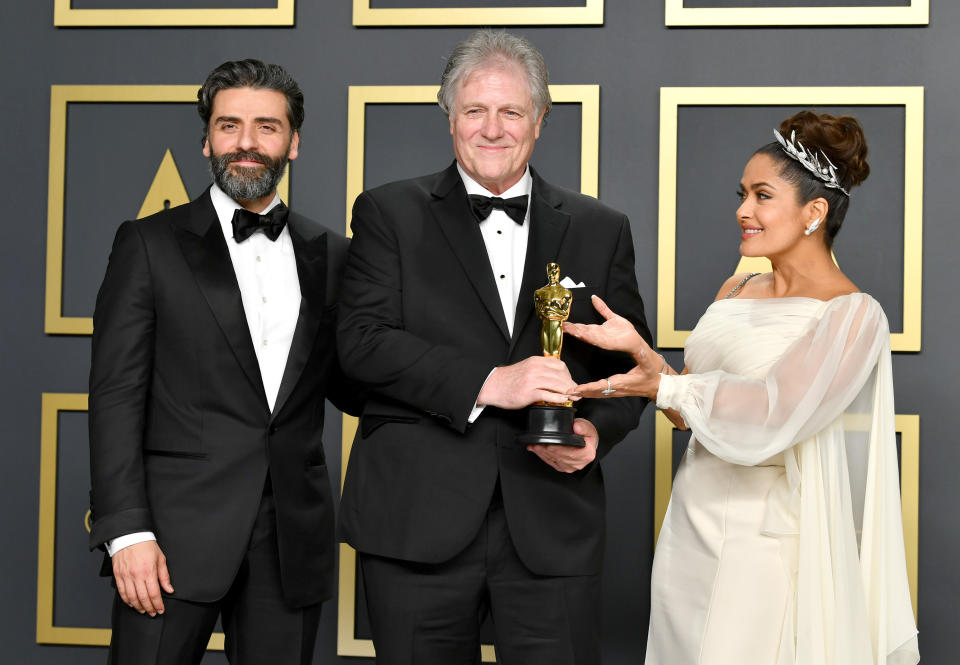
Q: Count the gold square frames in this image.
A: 9